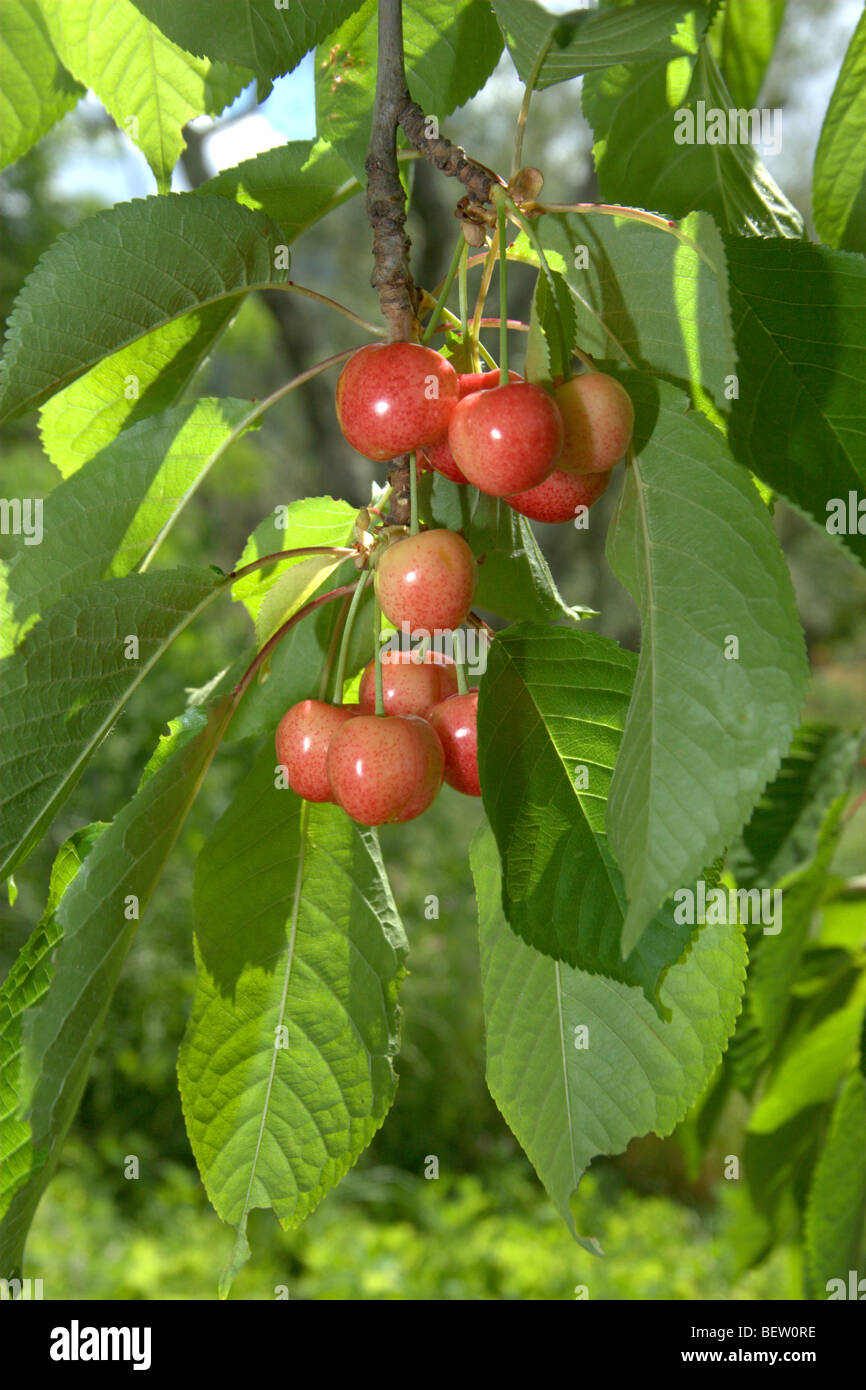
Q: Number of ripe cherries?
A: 10